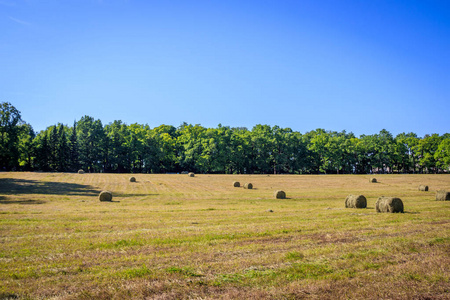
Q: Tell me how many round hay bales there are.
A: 12